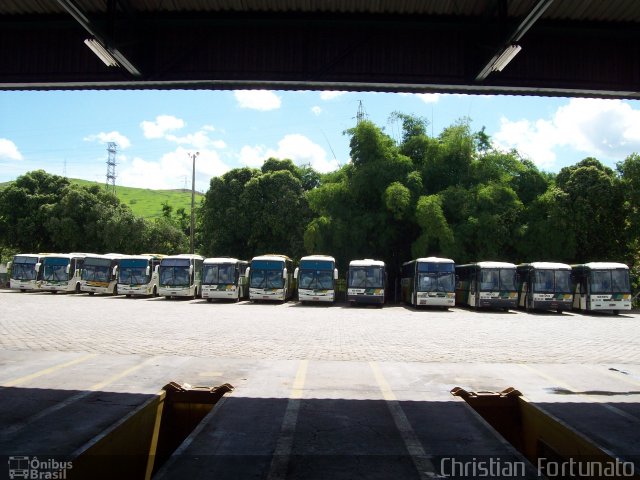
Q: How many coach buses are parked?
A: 13